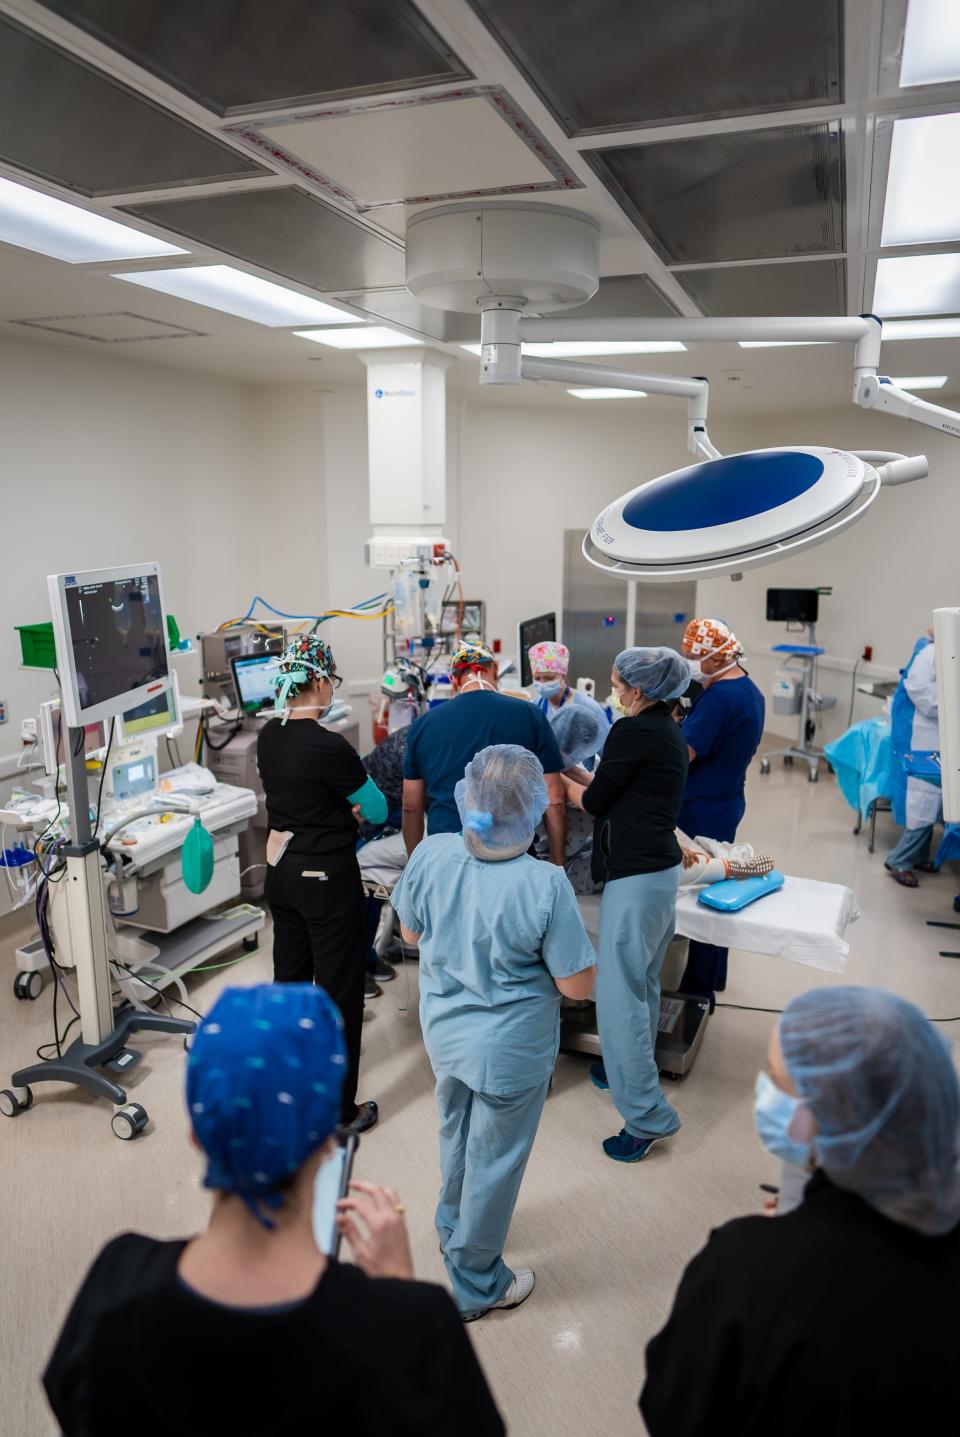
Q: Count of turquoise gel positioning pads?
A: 1